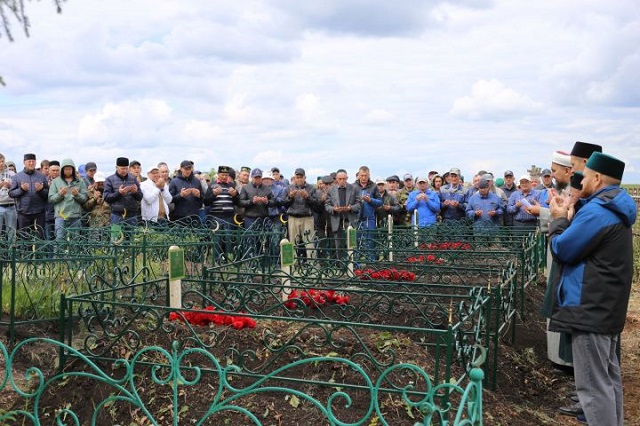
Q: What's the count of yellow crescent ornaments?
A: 4